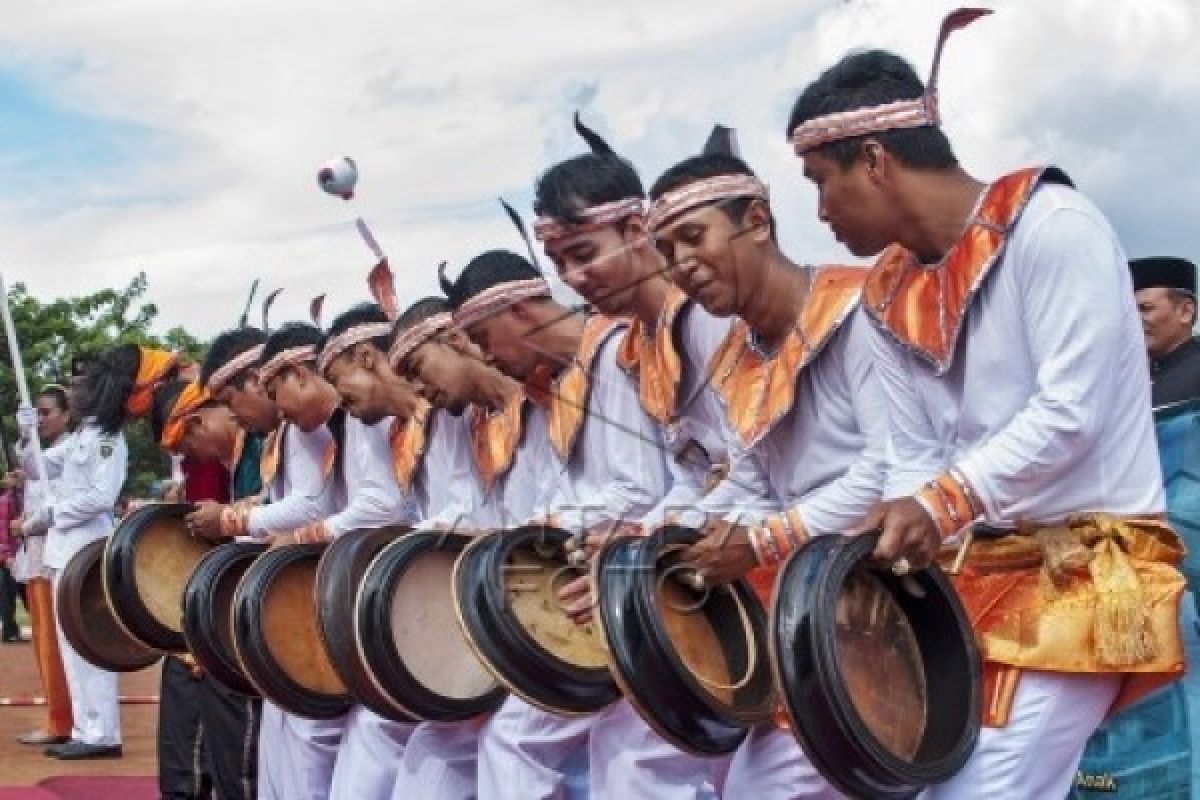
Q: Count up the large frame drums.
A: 9